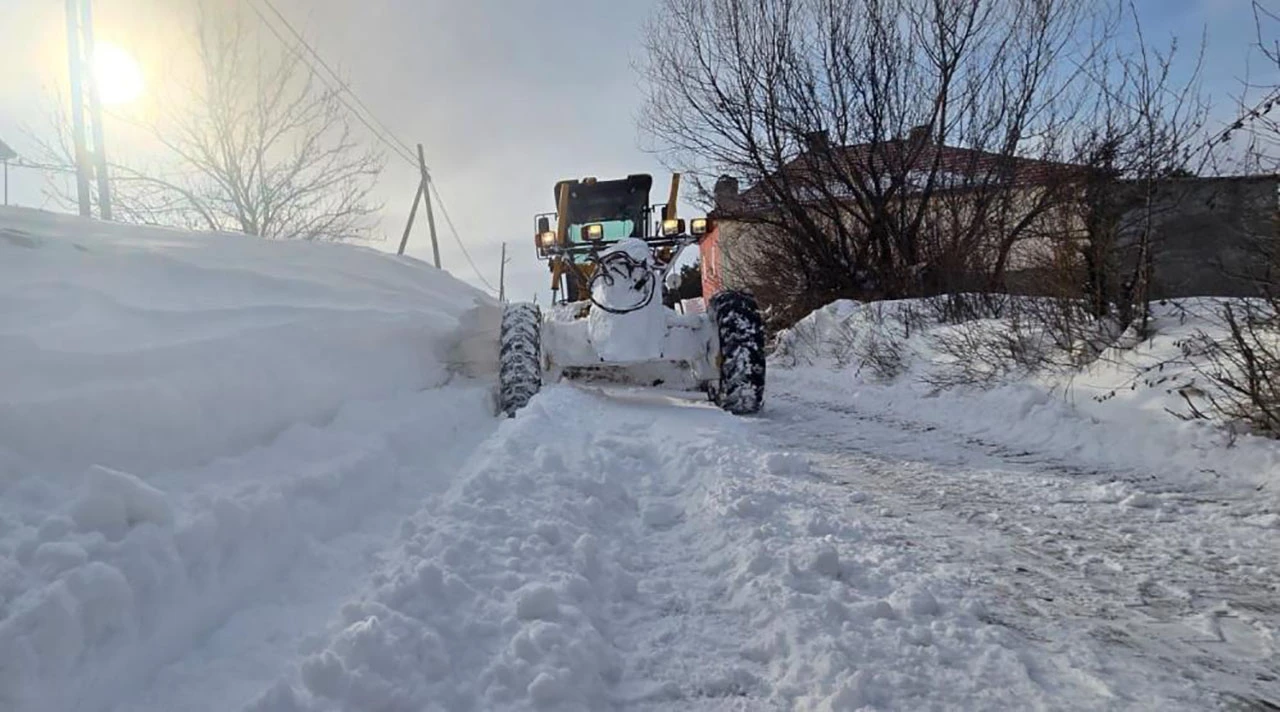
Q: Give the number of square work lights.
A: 4